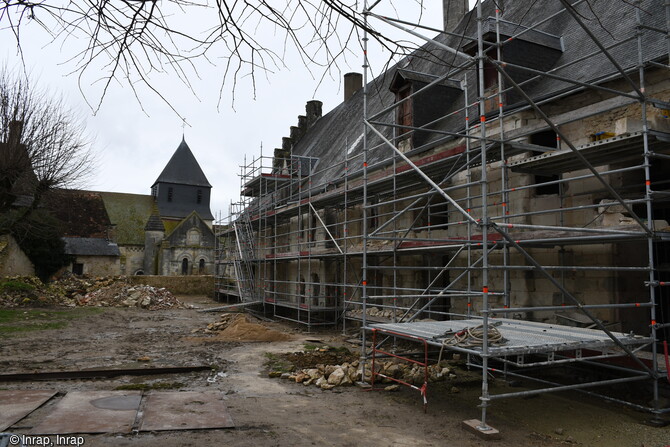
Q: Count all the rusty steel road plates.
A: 3